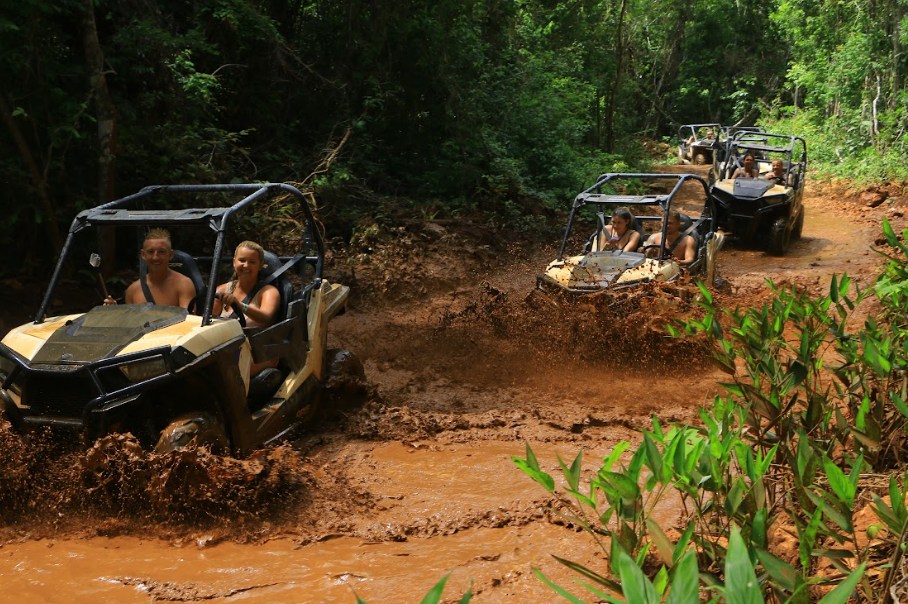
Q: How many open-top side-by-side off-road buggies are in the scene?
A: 5